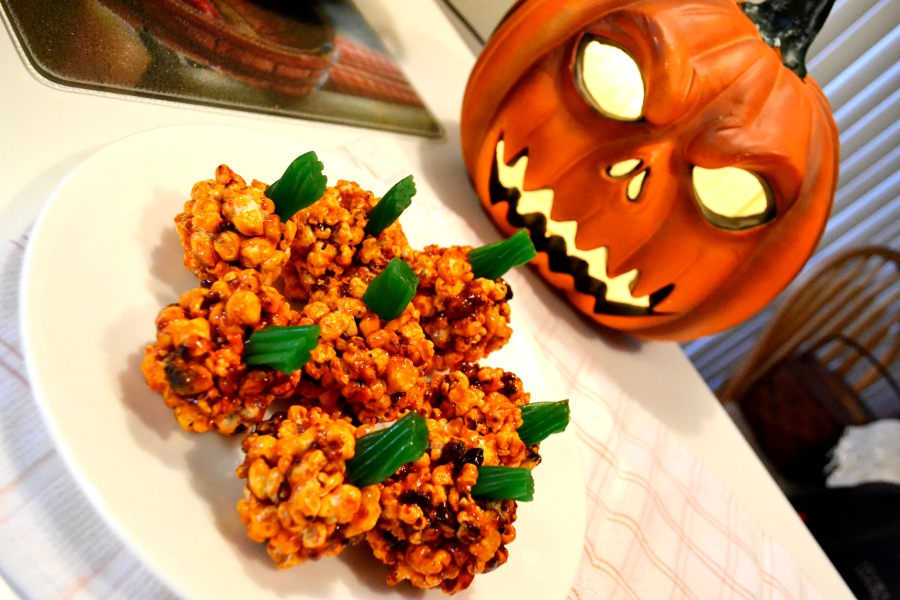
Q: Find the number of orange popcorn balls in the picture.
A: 8